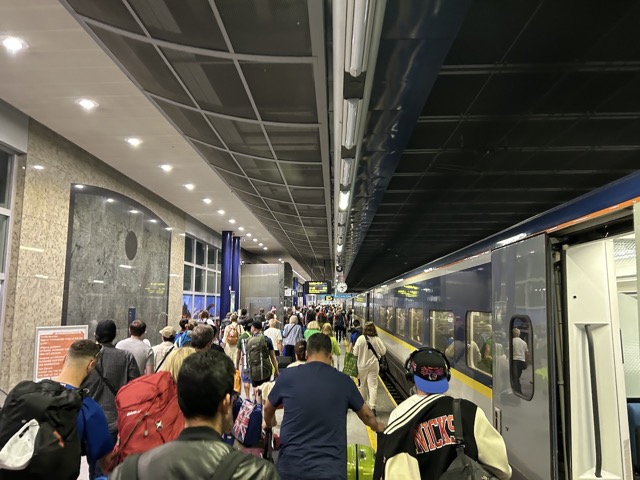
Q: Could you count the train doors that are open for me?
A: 1